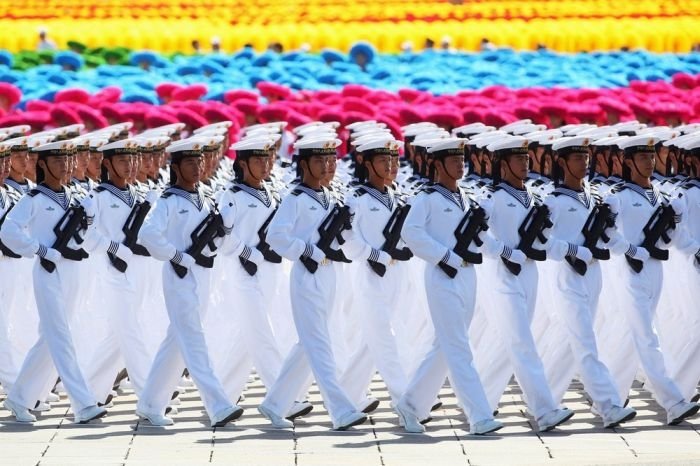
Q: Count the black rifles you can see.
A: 11